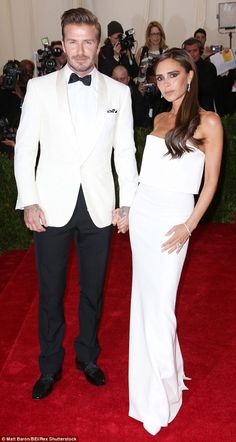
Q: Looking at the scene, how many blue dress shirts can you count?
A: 0